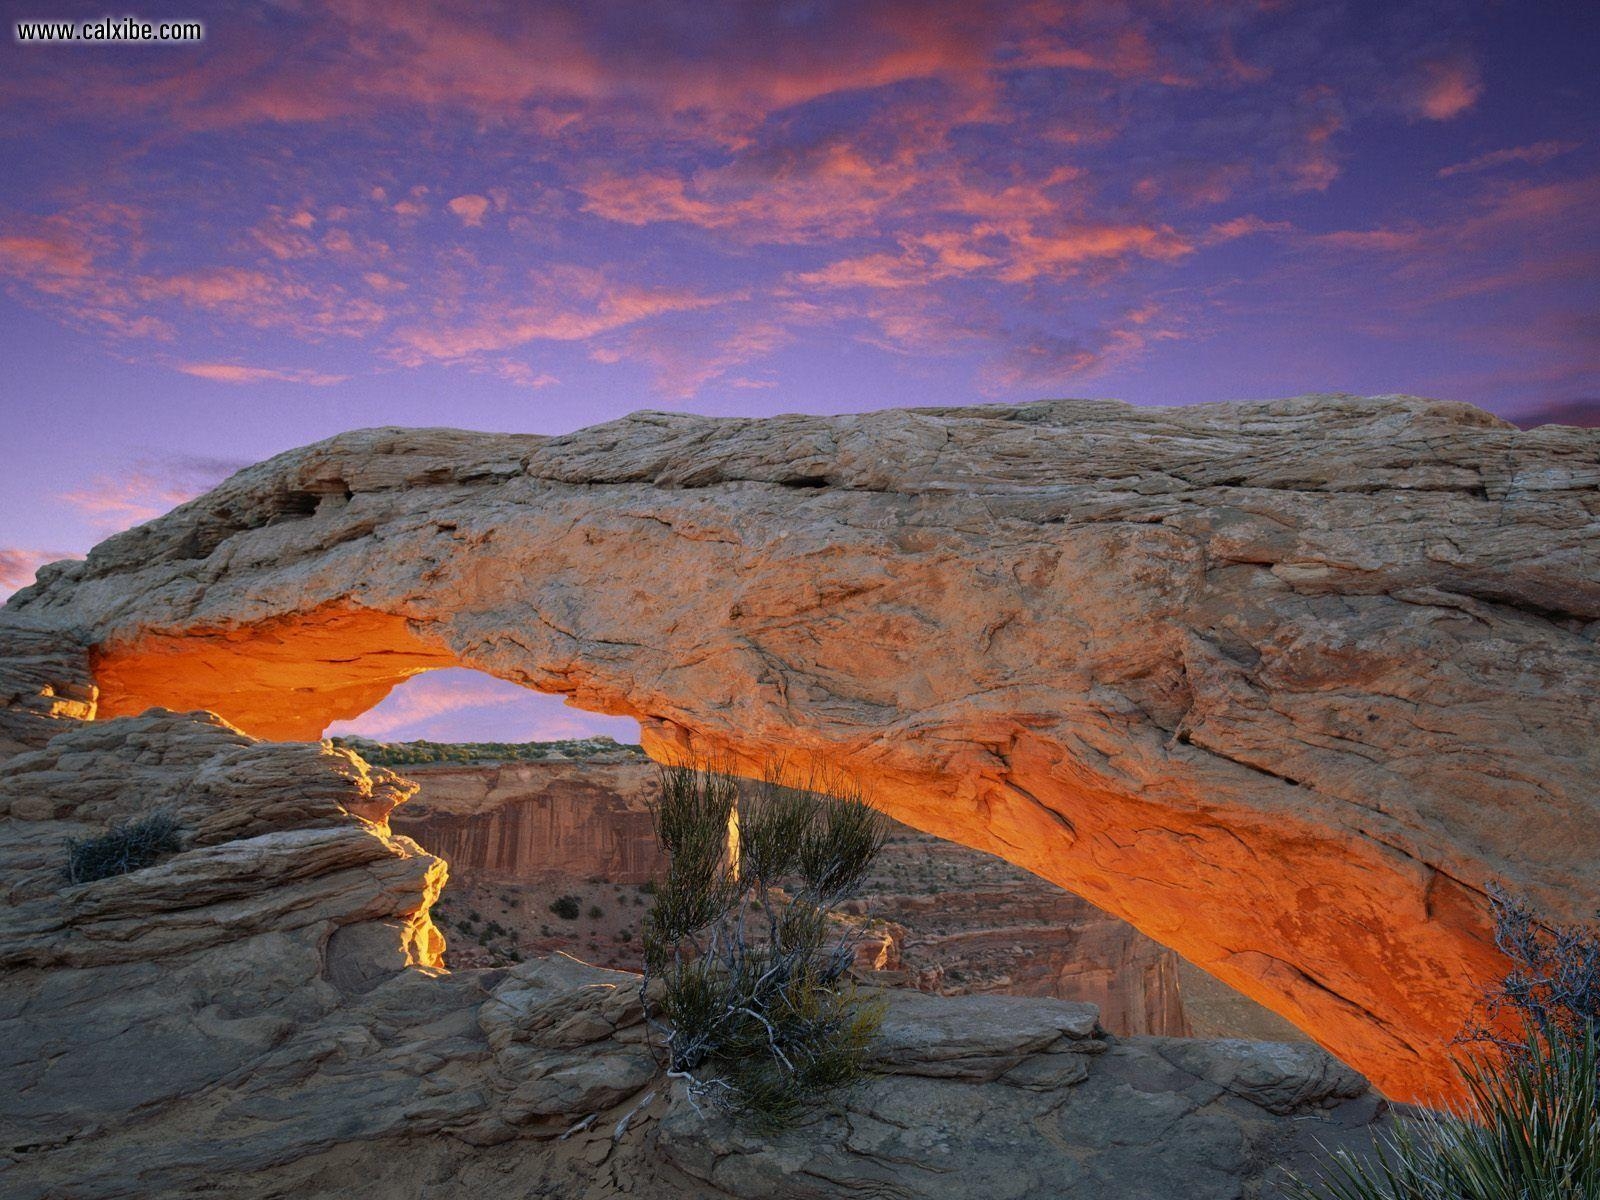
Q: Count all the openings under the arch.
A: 1